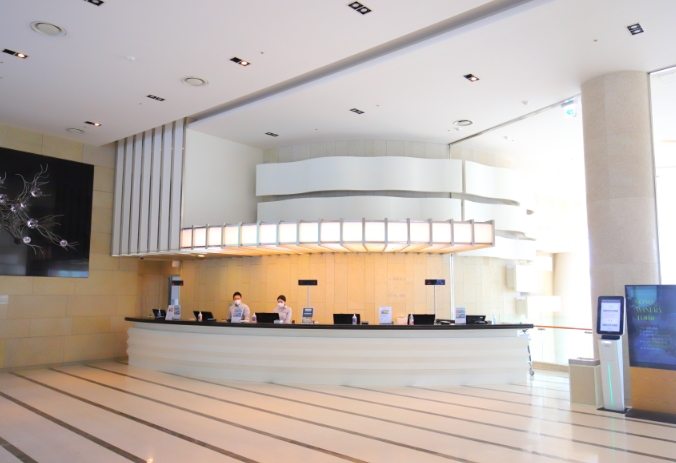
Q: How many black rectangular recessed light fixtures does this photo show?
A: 10